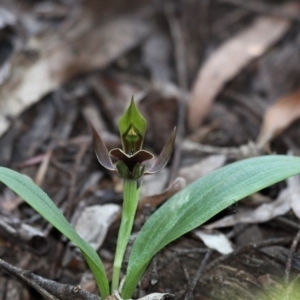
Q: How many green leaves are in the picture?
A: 2